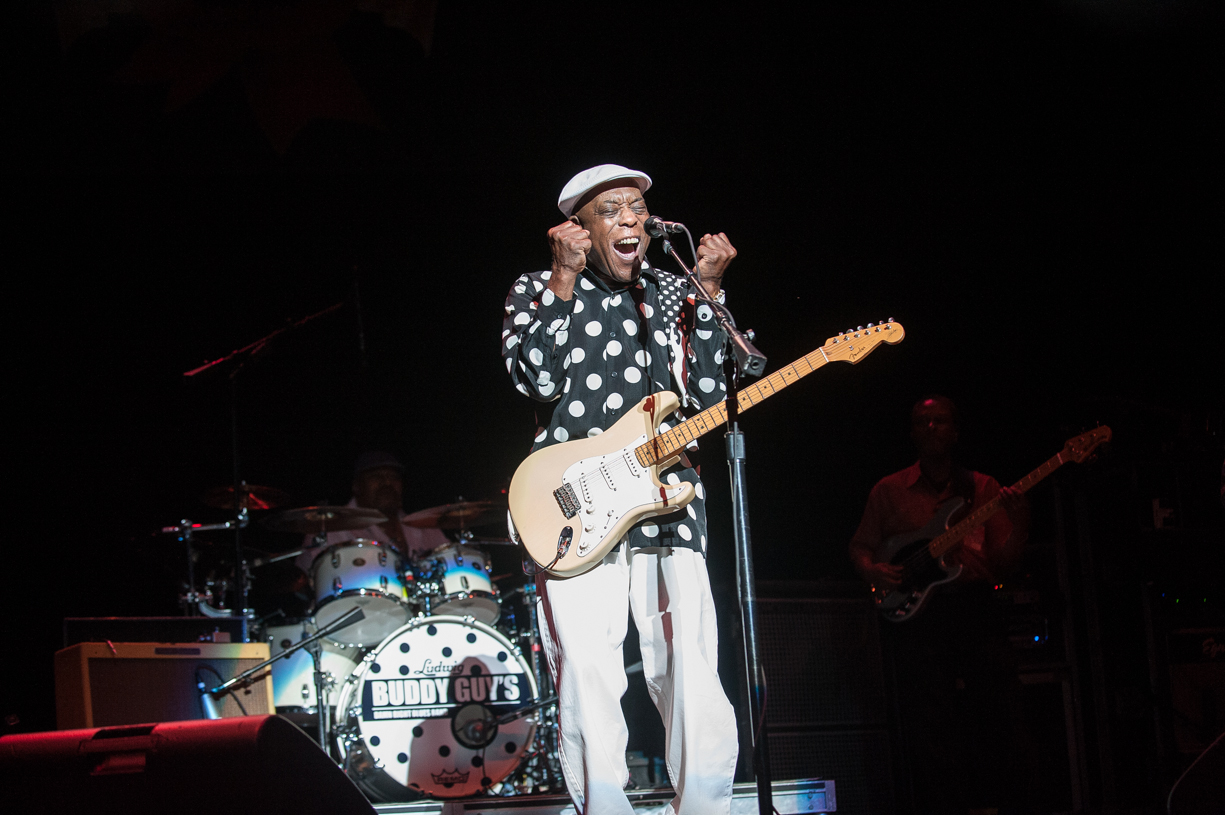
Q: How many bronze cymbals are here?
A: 3